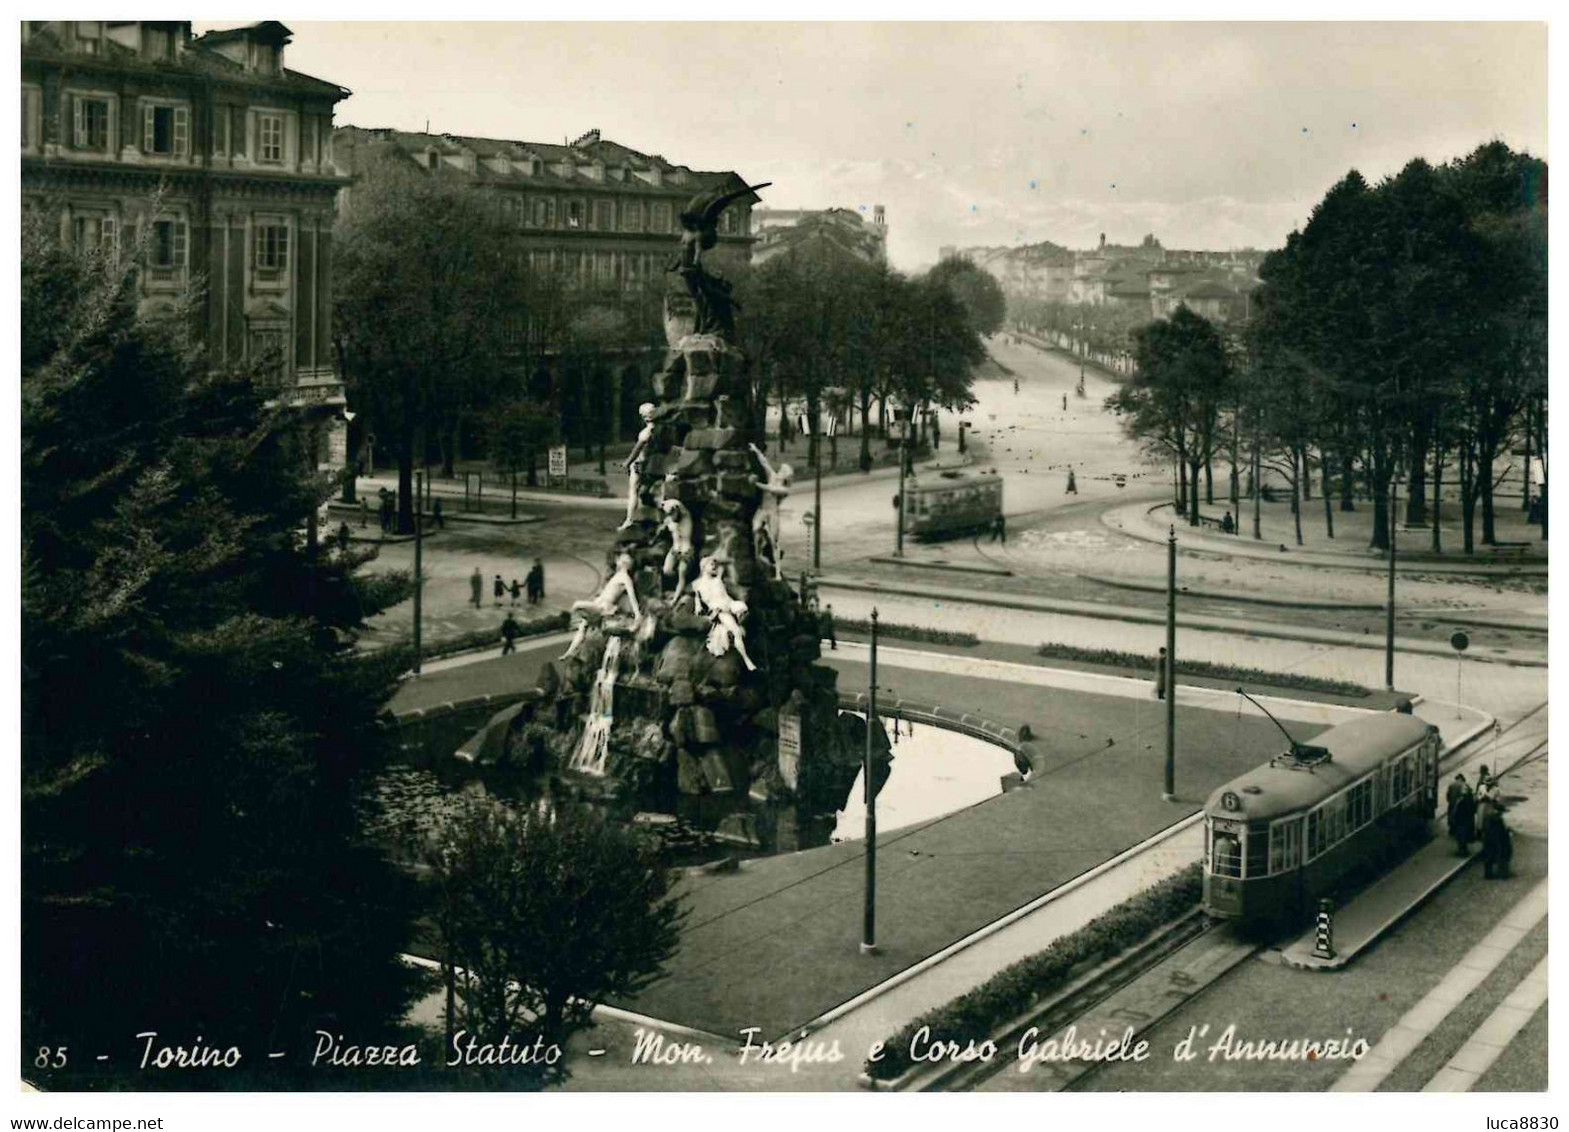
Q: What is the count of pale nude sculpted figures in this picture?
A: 5